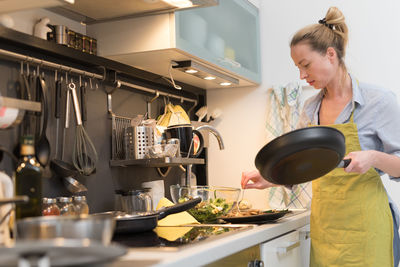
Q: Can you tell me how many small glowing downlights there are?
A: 3